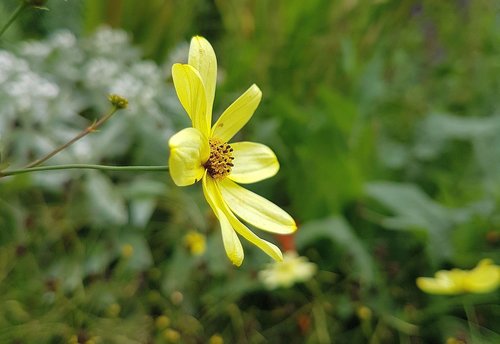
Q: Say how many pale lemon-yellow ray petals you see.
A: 8